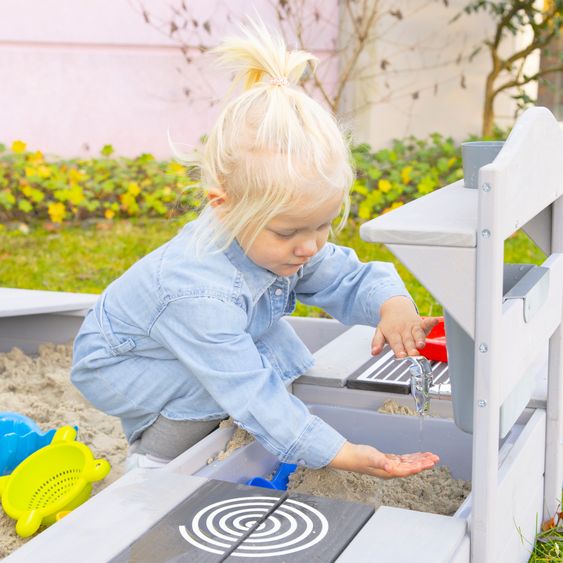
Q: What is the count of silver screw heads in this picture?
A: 4